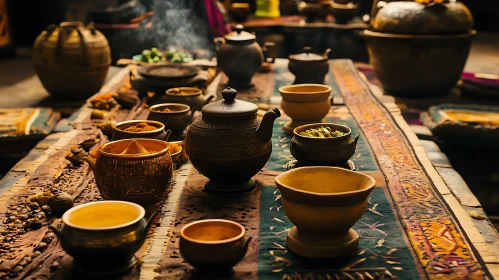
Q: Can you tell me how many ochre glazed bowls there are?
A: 2